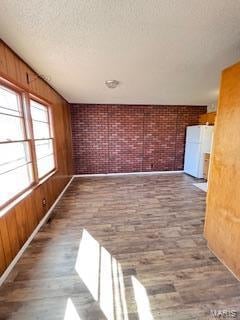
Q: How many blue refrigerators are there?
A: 0